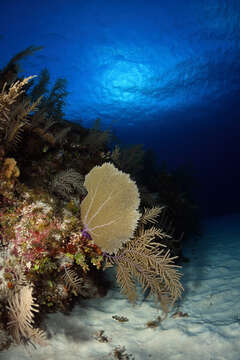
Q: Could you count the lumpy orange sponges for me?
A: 1